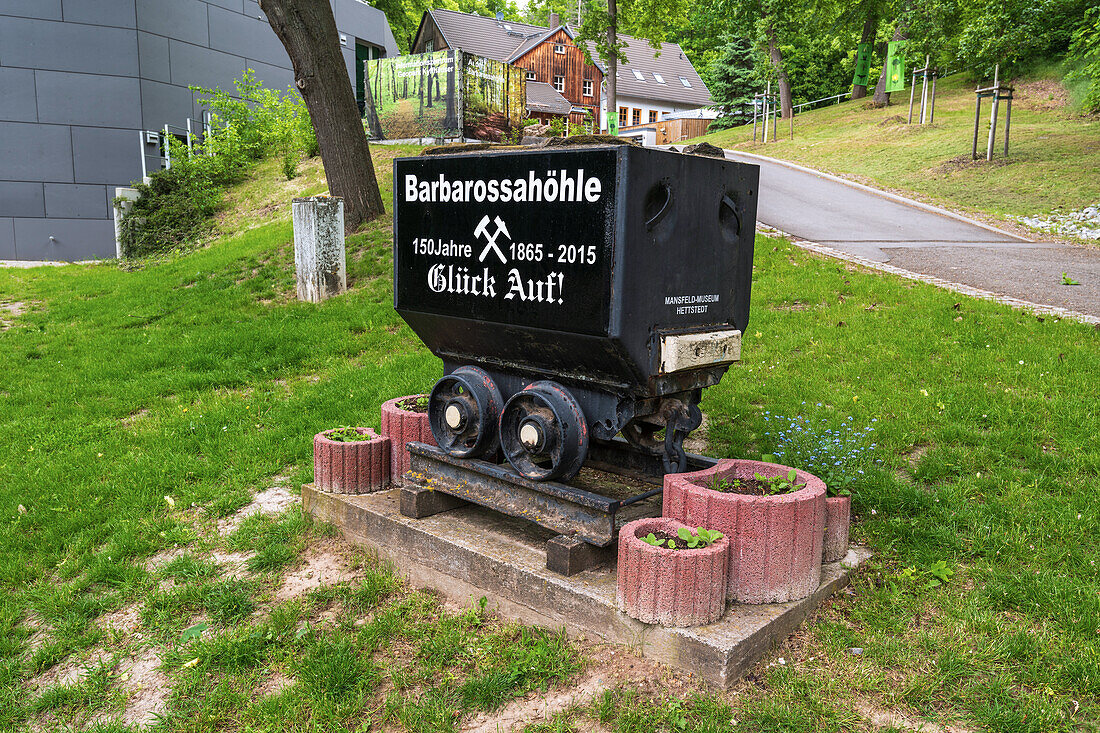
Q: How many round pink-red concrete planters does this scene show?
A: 5